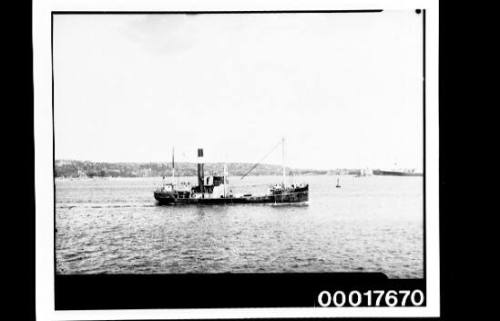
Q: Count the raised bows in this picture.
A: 1